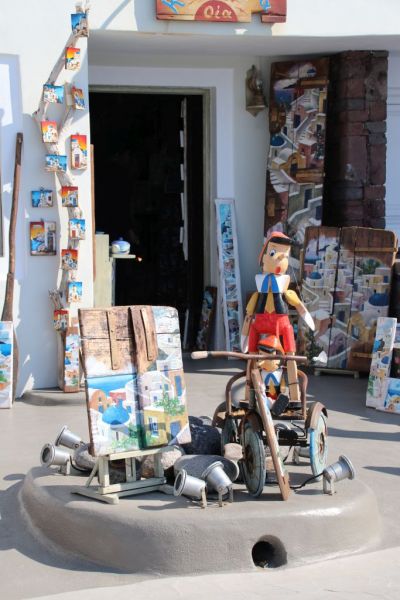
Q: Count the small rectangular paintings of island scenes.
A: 14